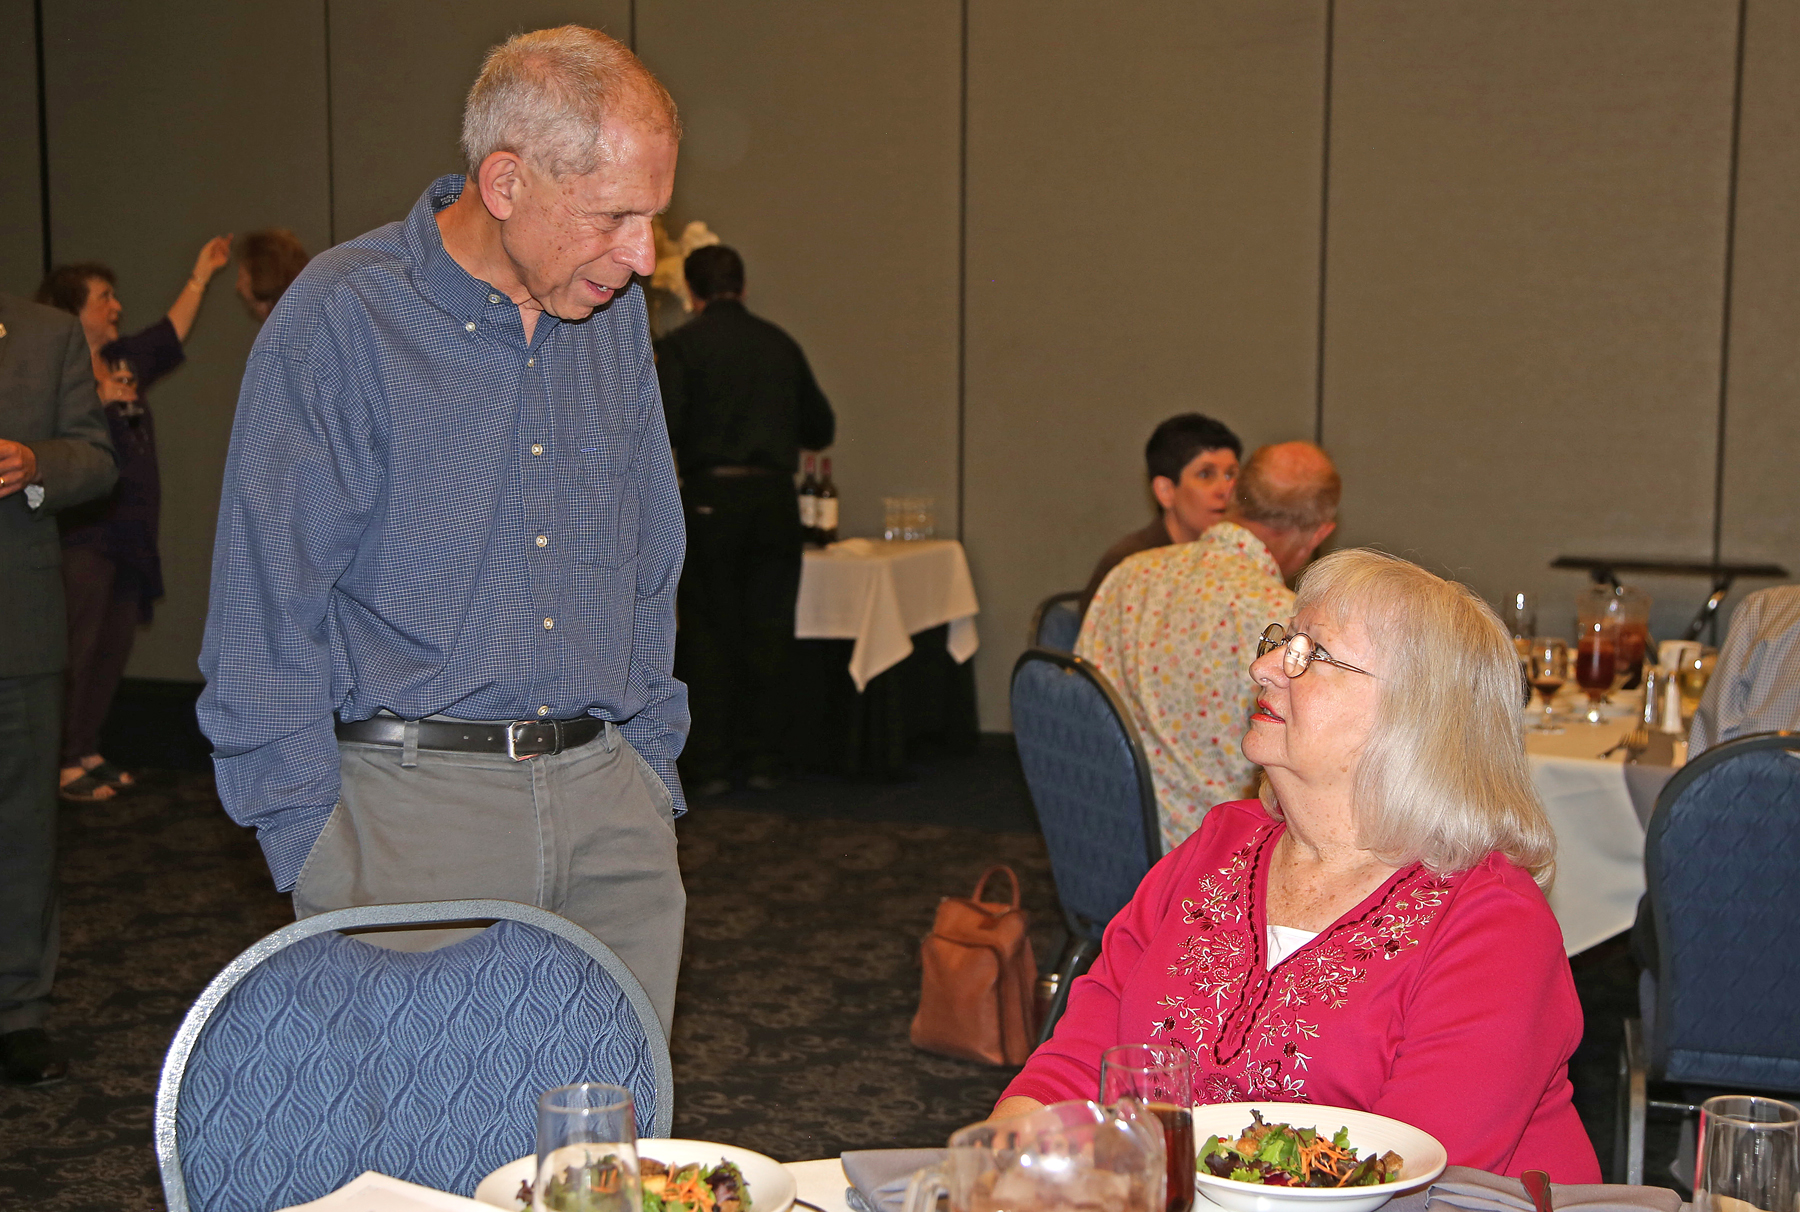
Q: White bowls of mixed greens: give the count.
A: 2